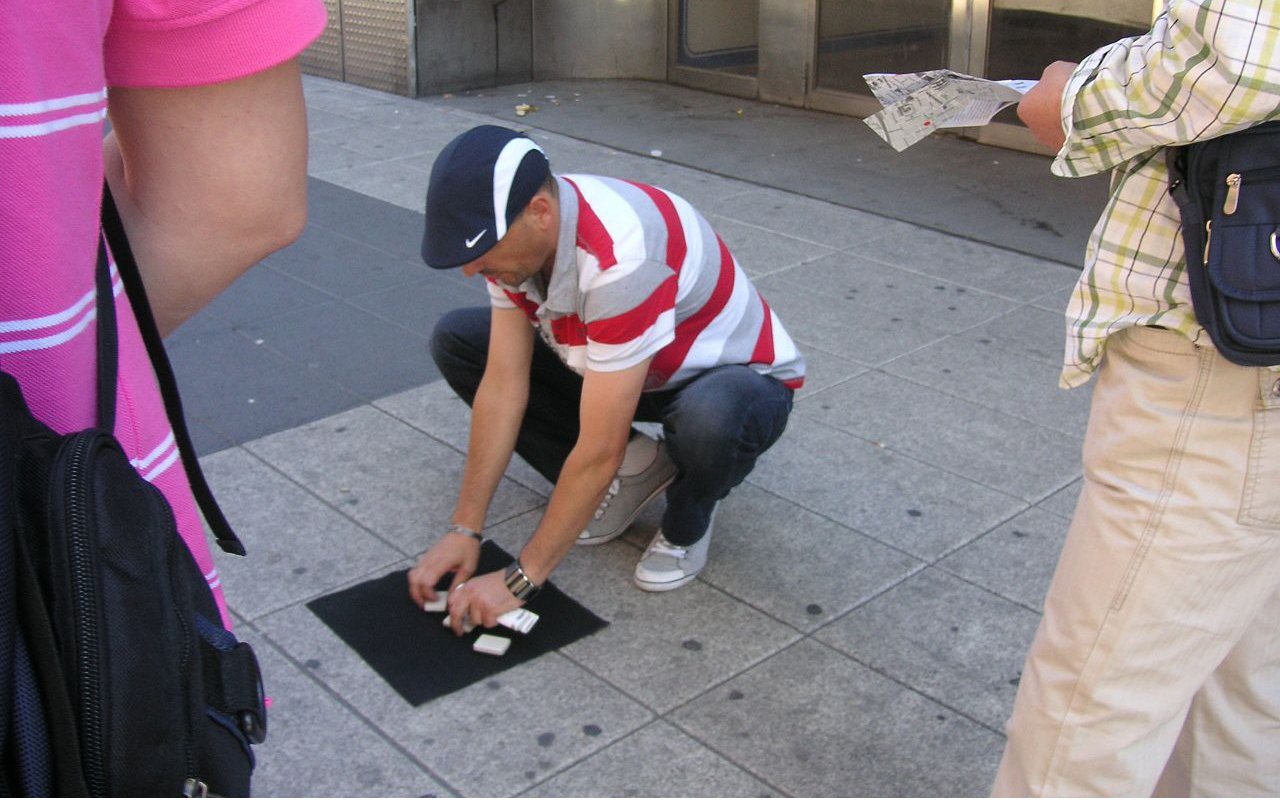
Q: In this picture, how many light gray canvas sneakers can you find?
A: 2